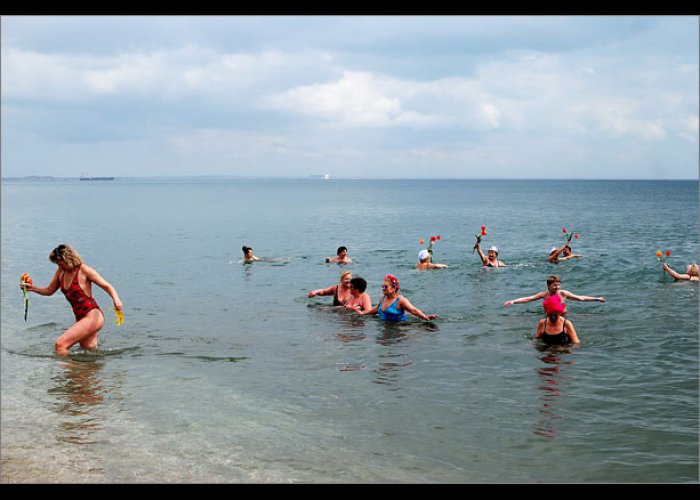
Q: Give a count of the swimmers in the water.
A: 13